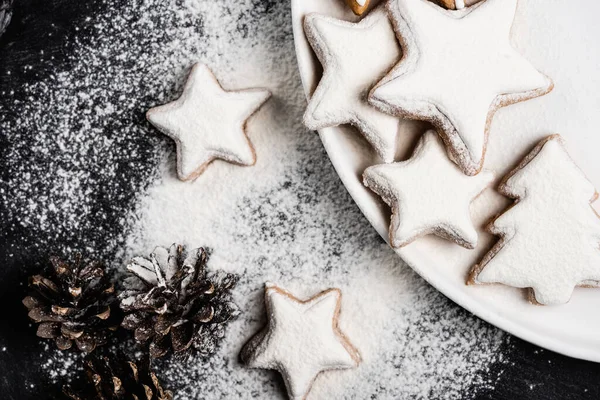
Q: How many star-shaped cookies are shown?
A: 5